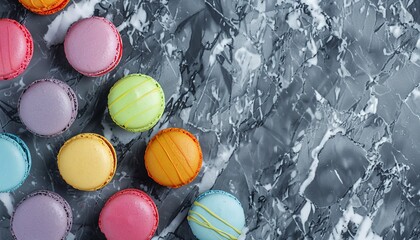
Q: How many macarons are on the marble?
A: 11